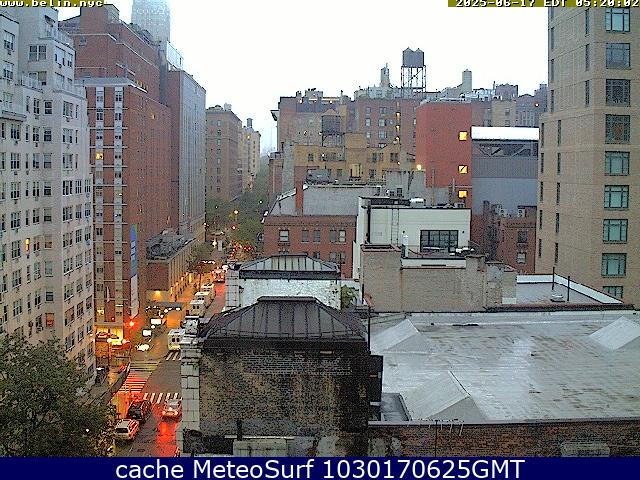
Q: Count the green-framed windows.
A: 9